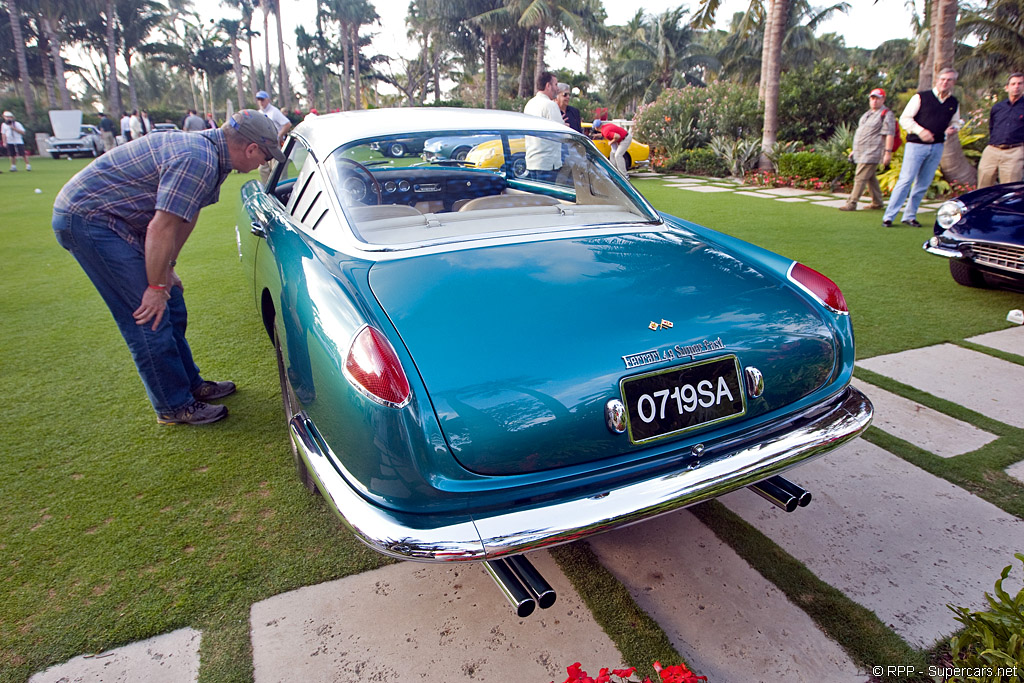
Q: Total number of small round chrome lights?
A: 2